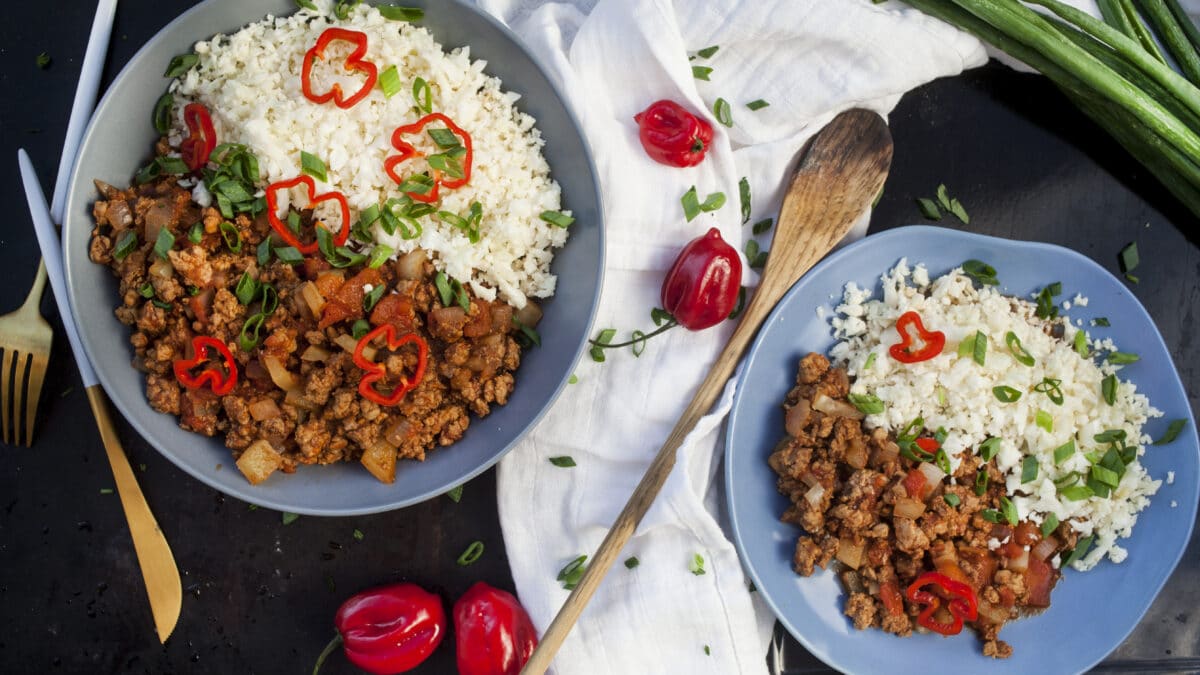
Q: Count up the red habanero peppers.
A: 4